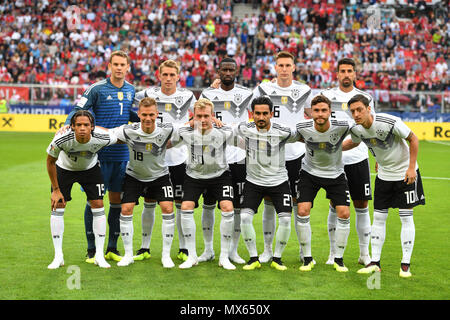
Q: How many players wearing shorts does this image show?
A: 11